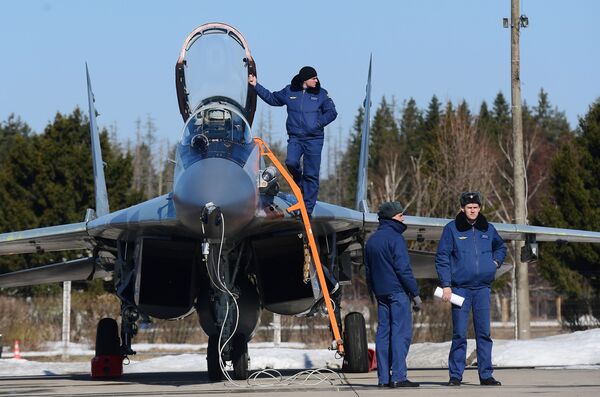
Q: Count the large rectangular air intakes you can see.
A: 2